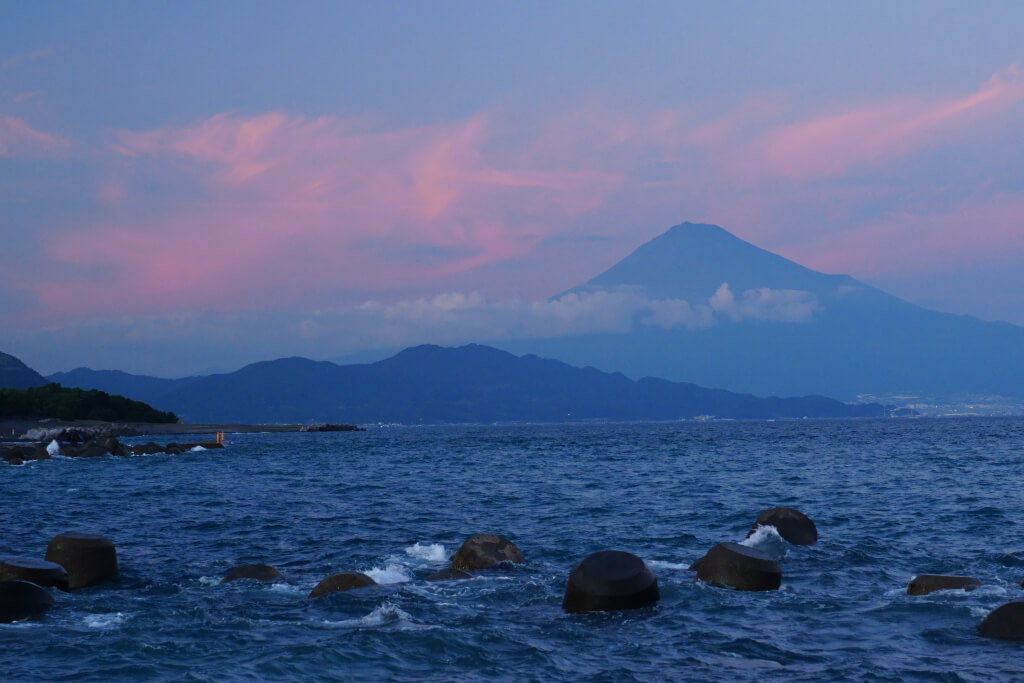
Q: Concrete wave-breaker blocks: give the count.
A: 12